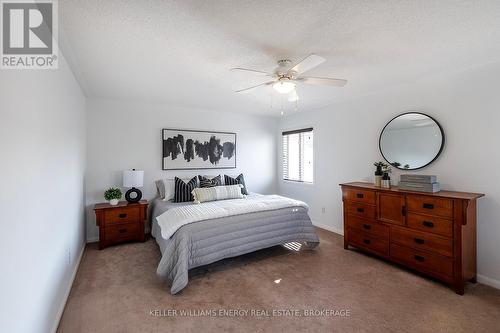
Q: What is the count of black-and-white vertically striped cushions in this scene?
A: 2